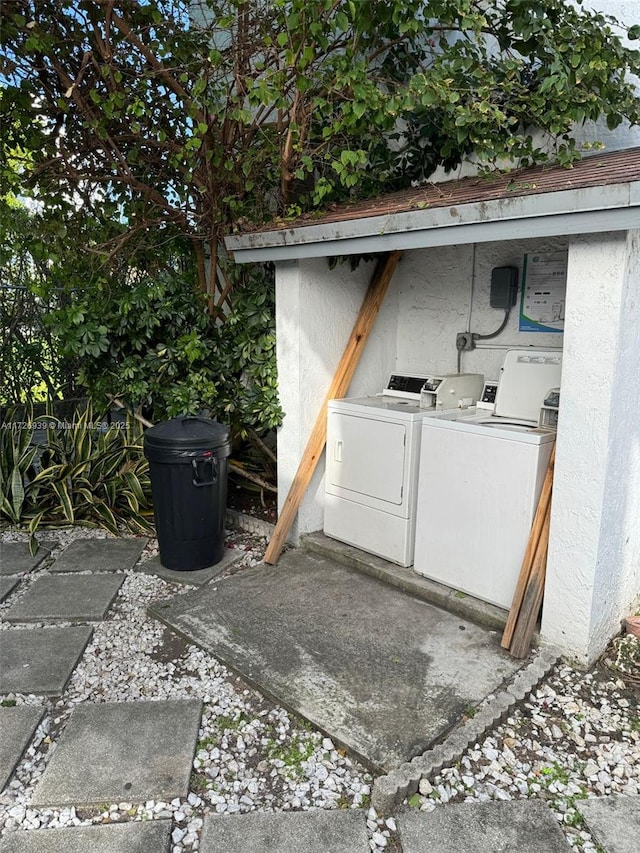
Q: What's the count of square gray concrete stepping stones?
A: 12